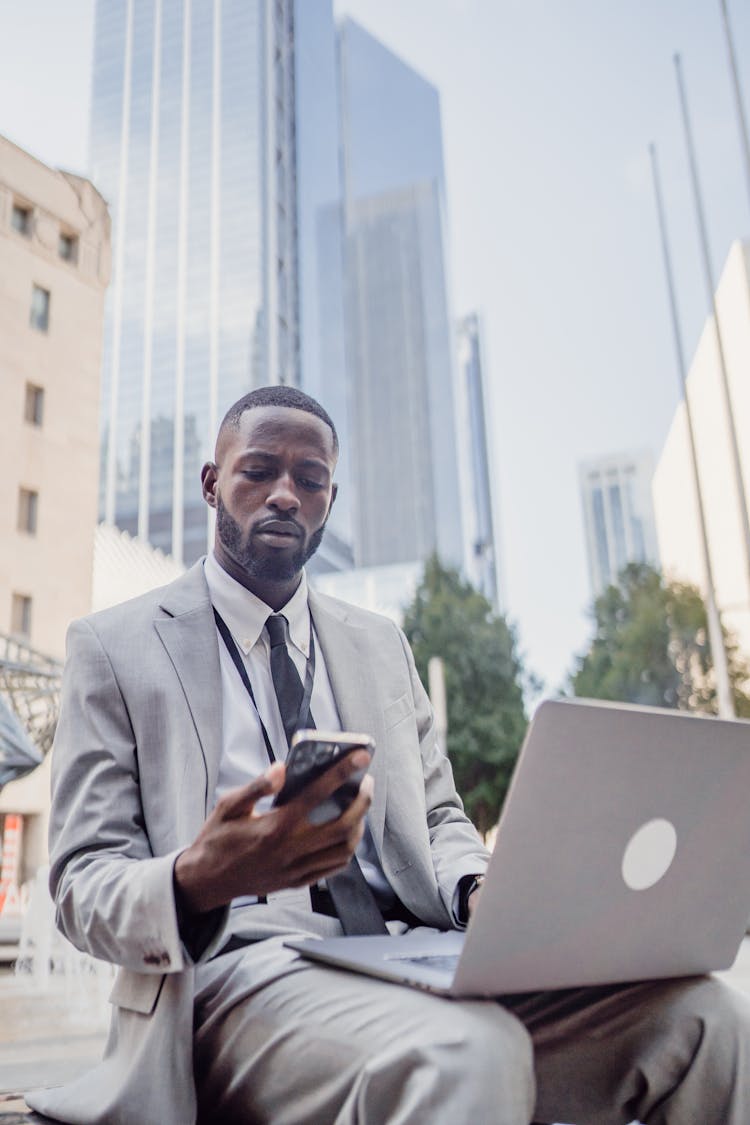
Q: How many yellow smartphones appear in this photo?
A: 0